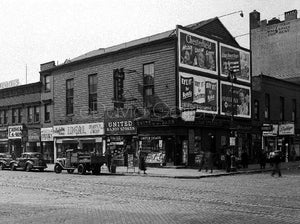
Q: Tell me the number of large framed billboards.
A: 4